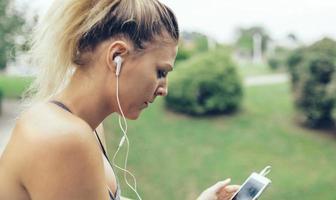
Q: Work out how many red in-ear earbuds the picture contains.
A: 0